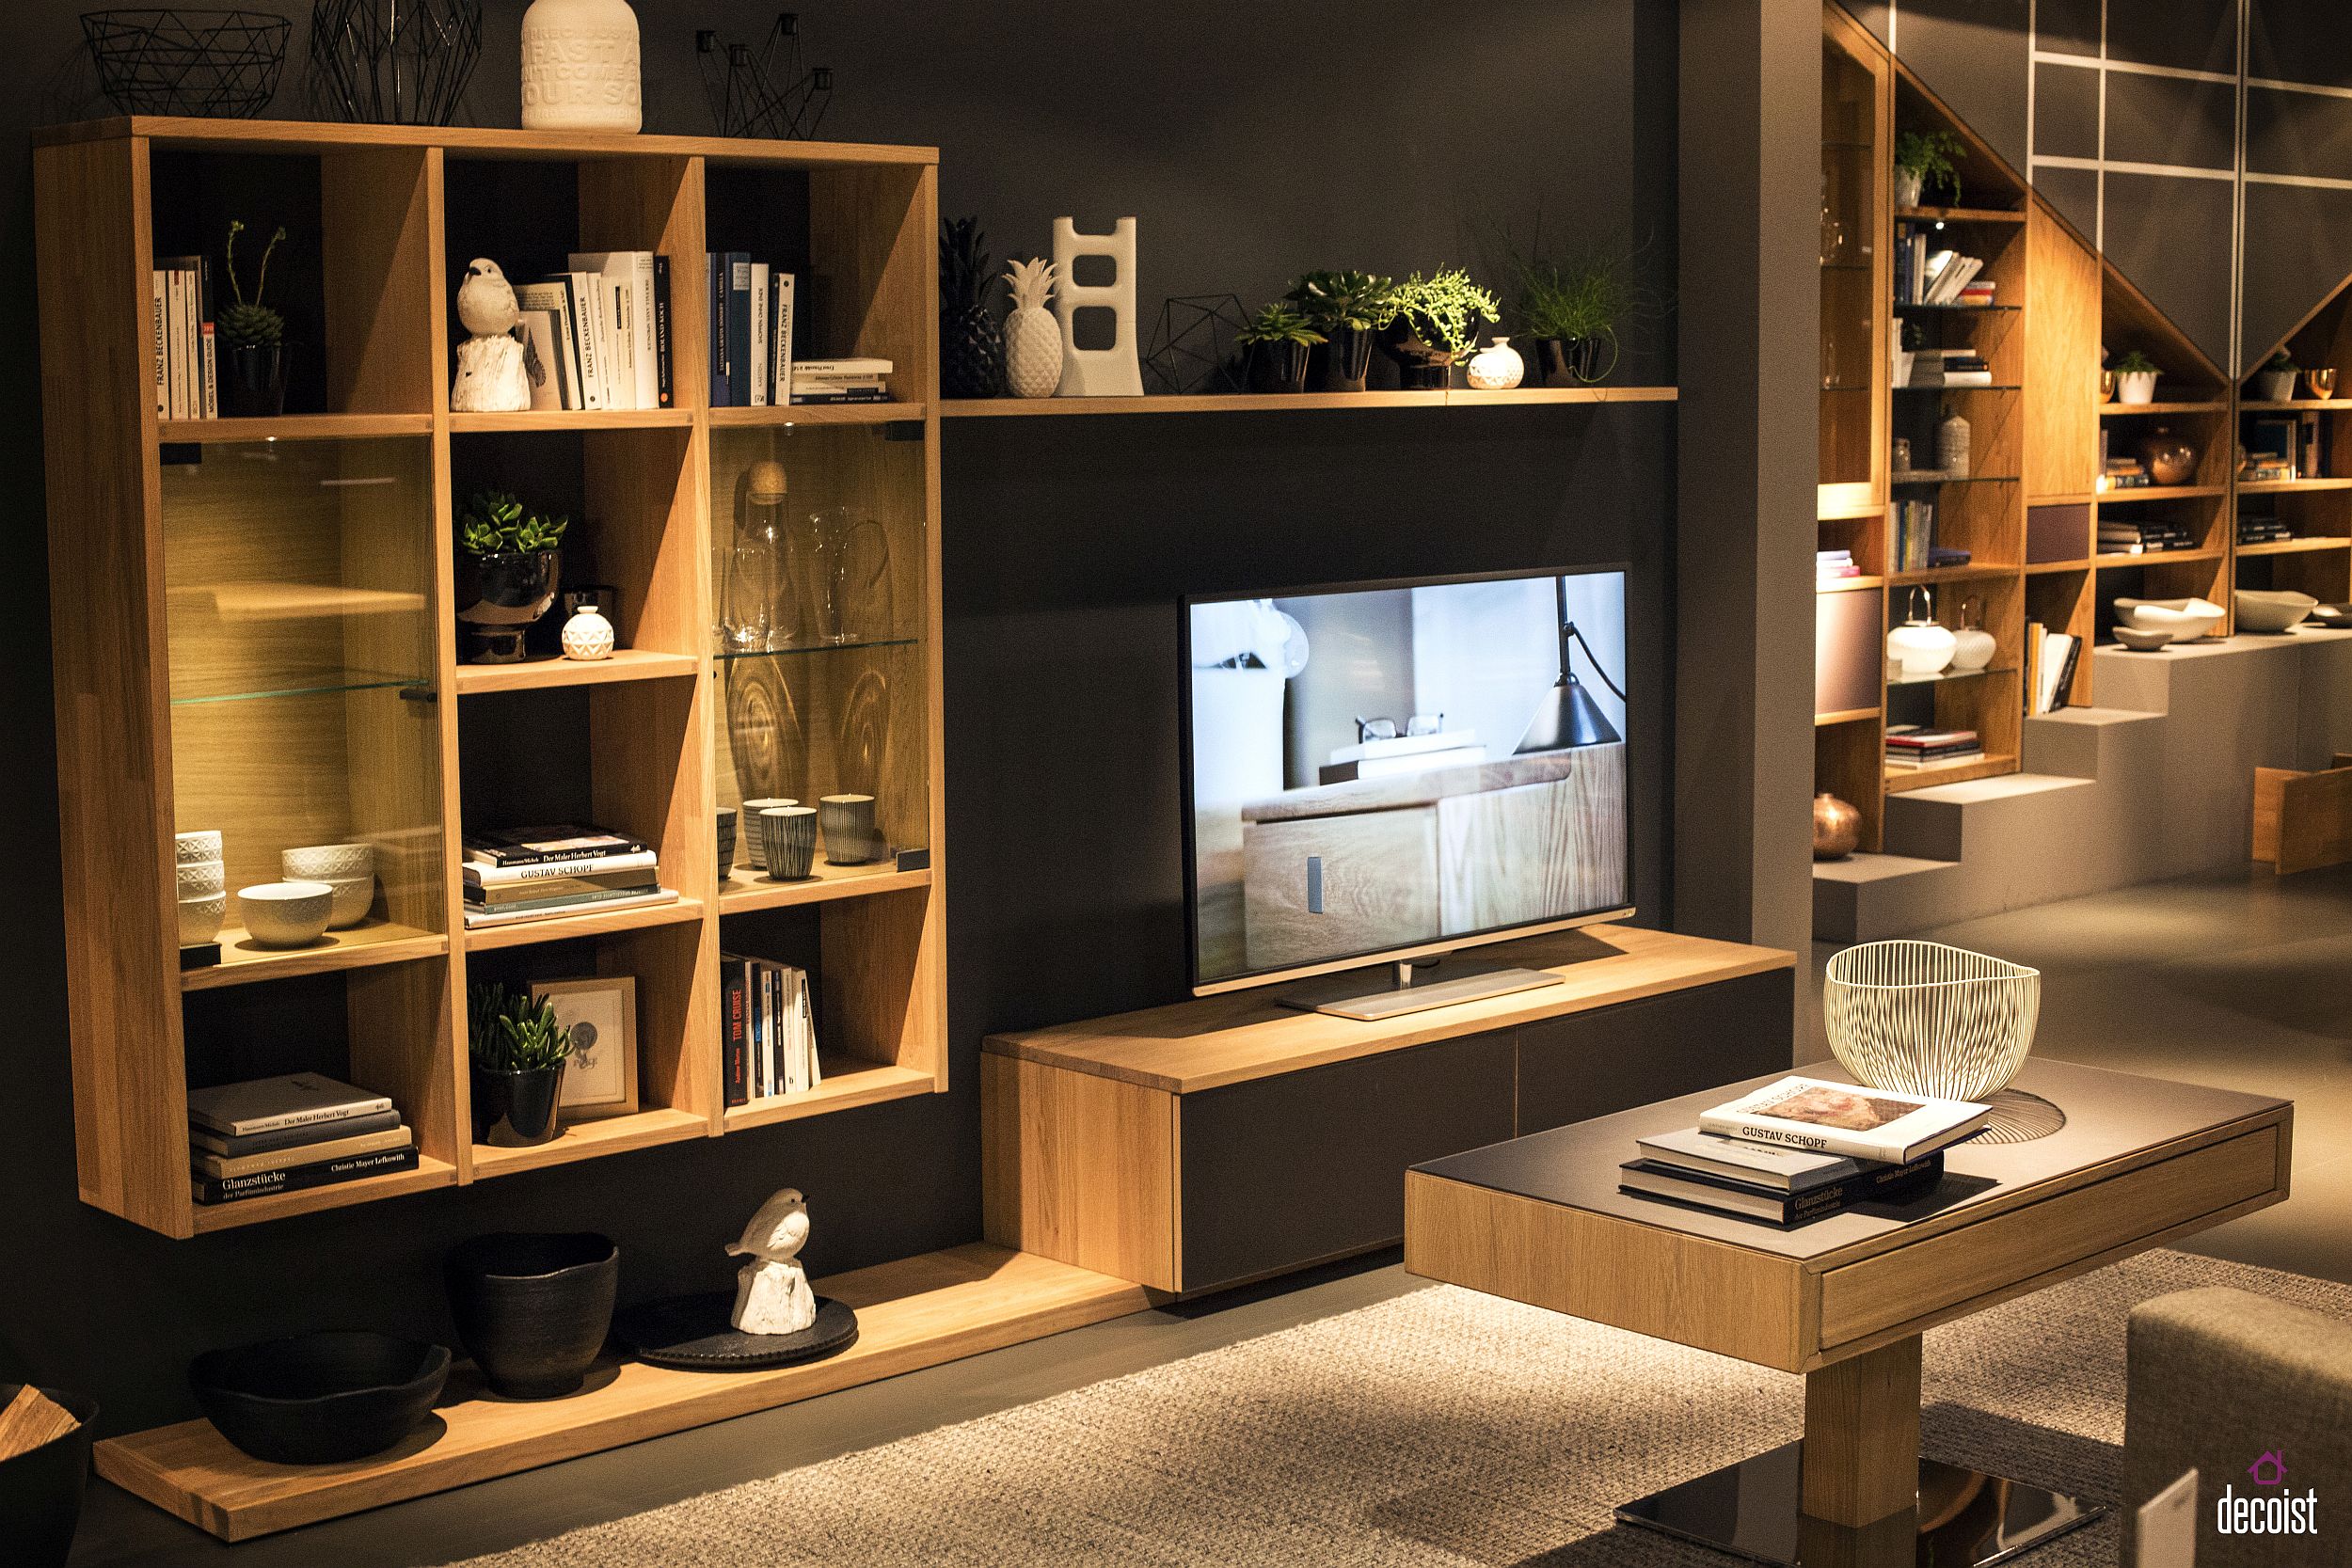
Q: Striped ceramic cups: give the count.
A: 4